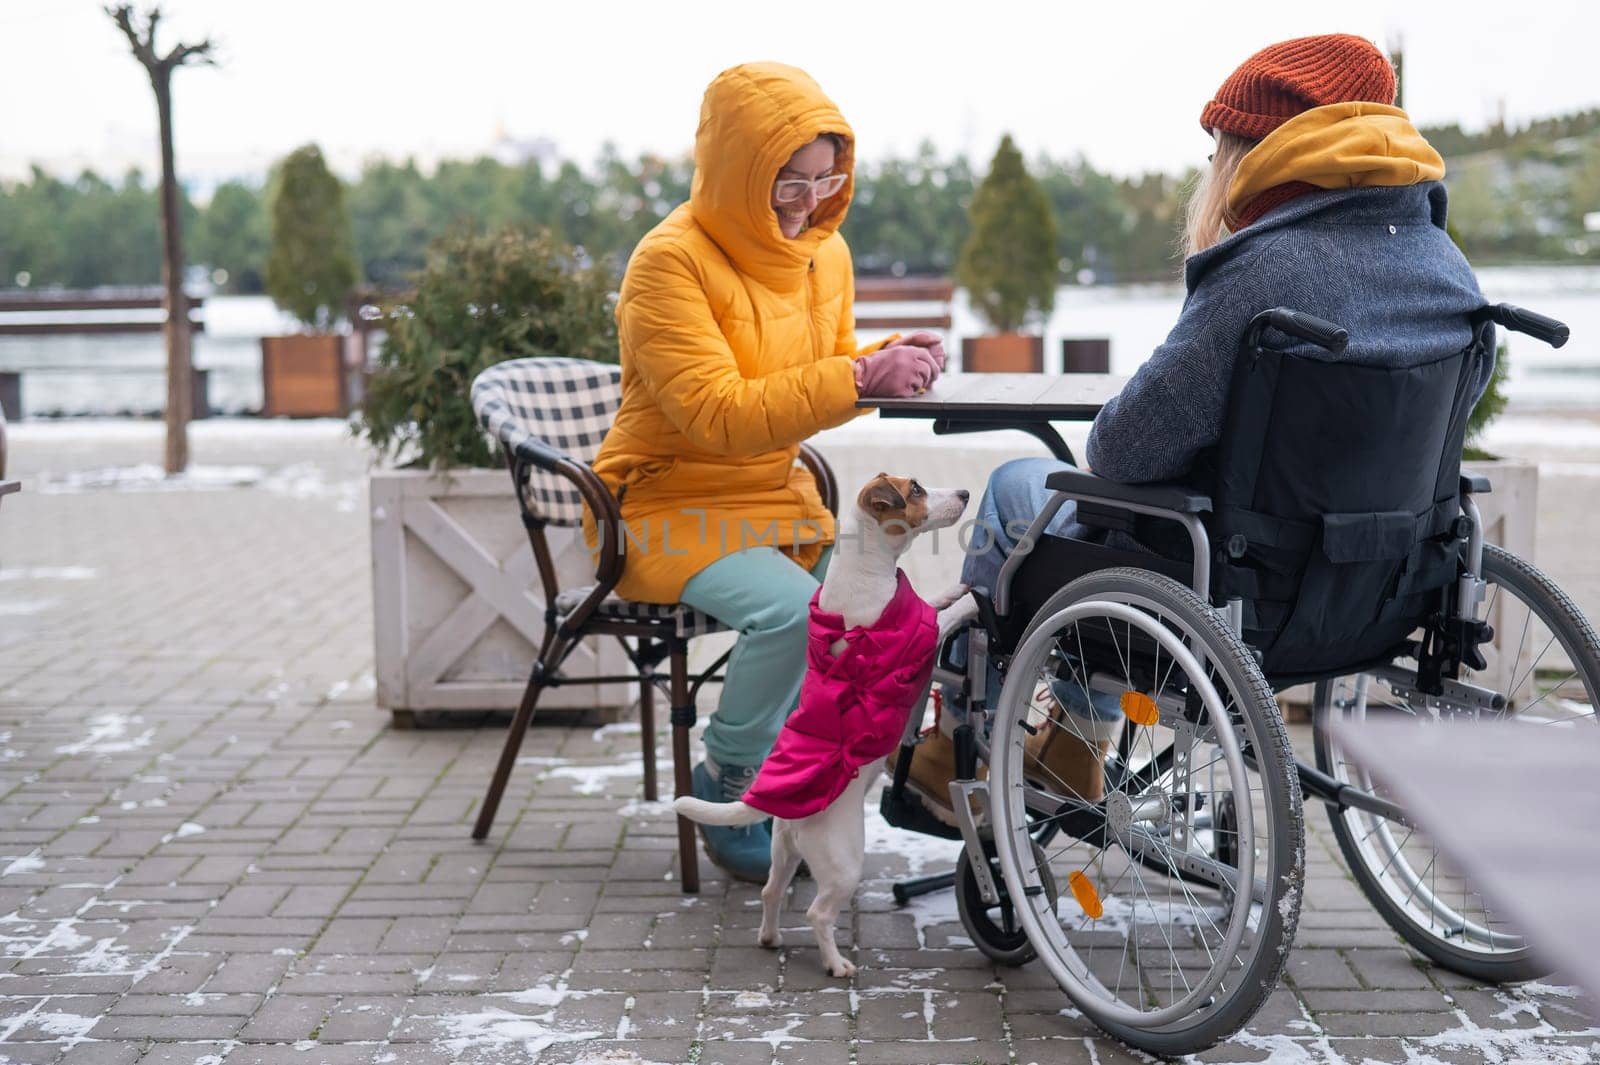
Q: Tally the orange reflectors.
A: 2